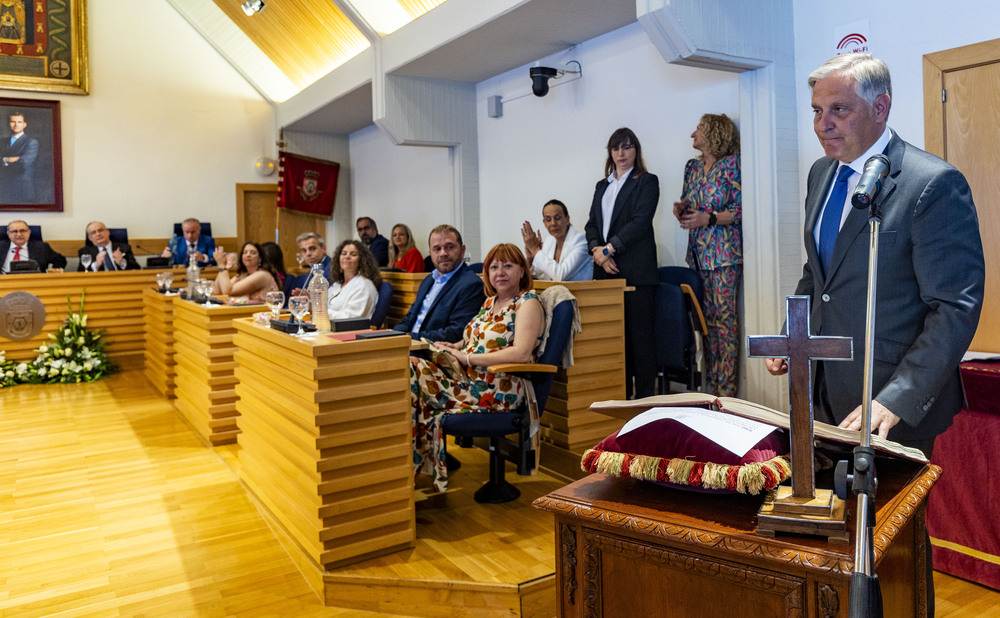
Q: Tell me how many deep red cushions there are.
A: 1